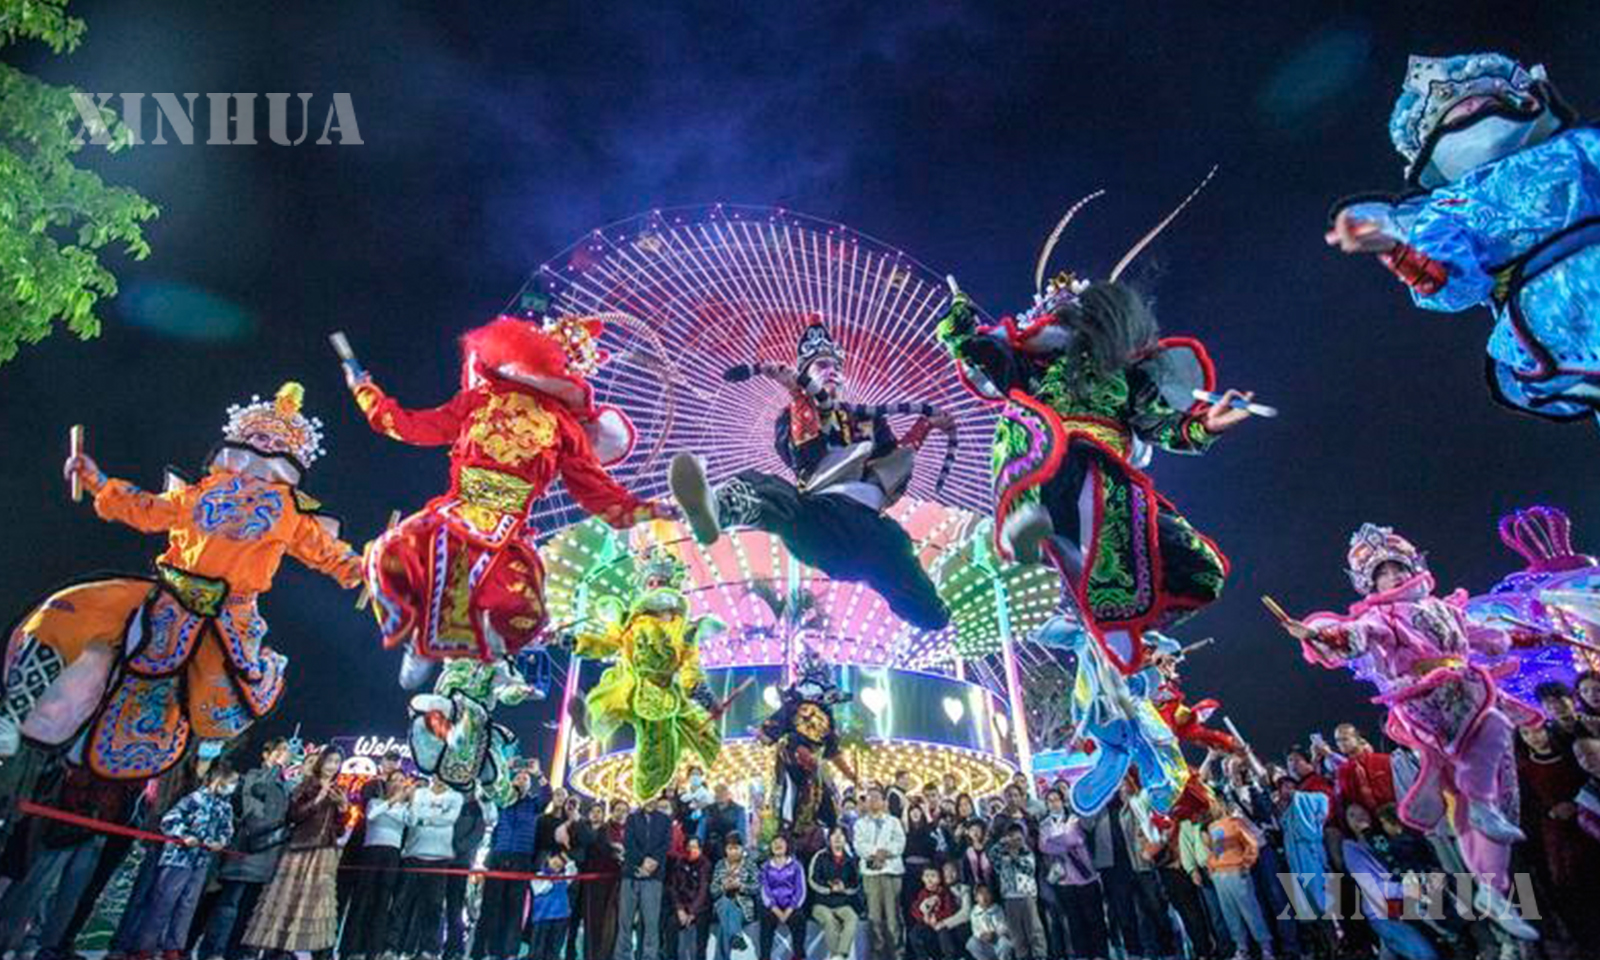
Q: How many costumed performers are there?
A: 11